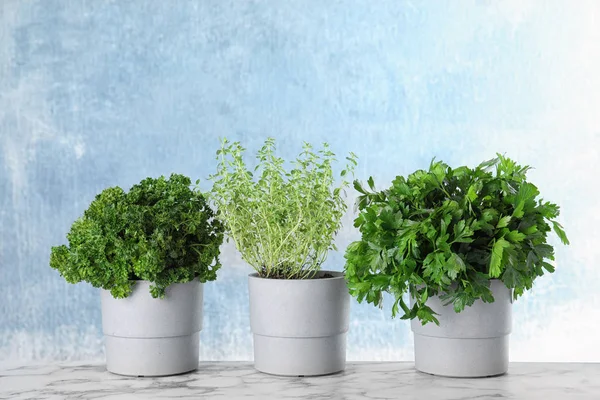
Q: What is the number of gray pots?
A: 3